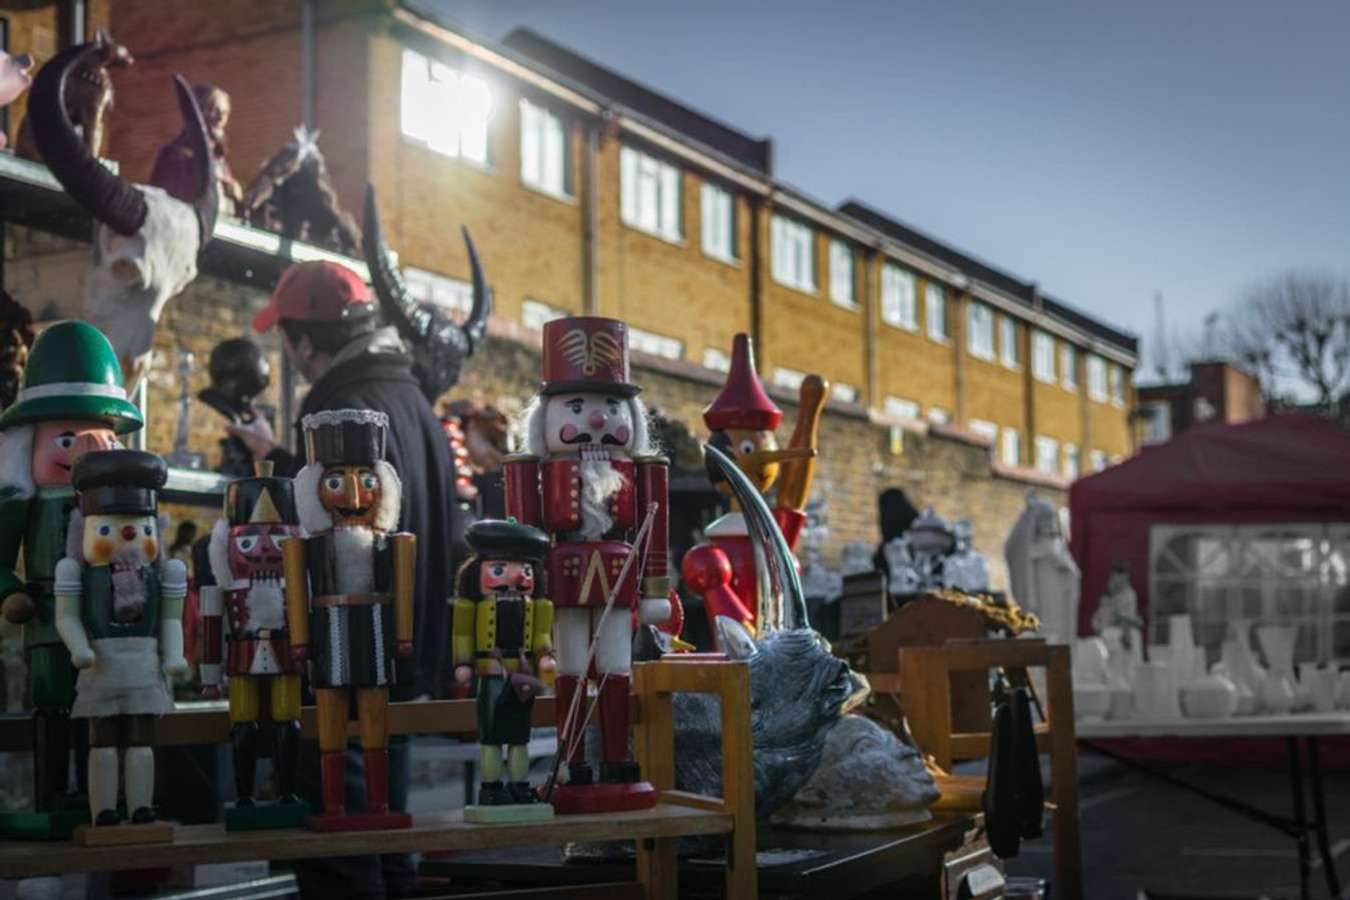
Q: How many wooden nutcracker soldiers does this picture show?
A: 6